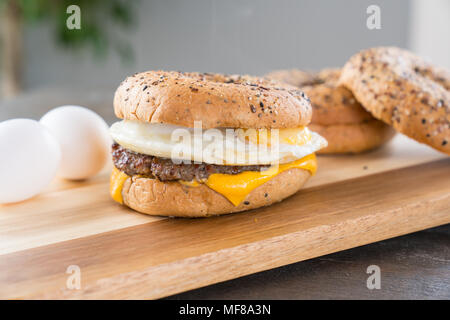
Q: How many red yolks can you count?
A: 0